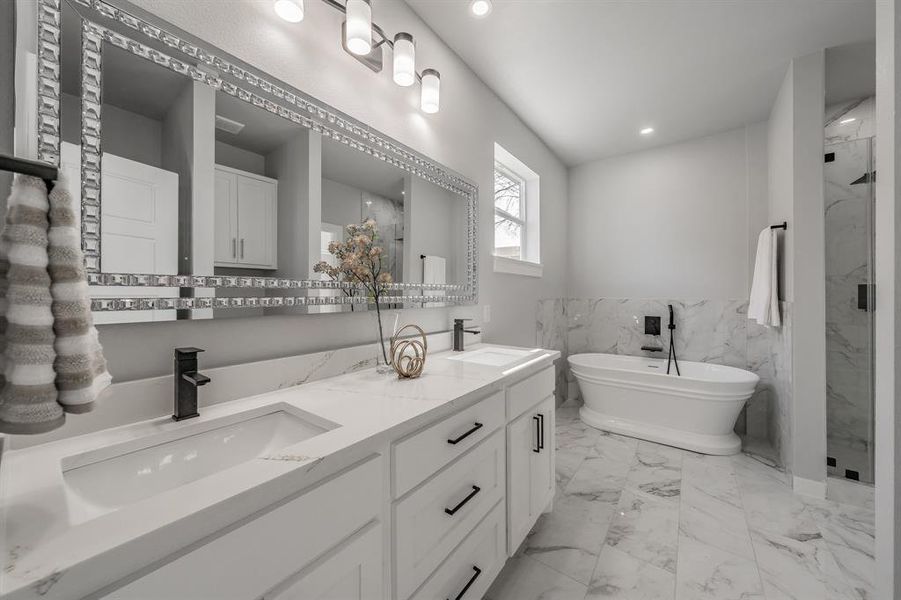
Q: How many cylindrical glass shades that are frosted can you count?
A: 4